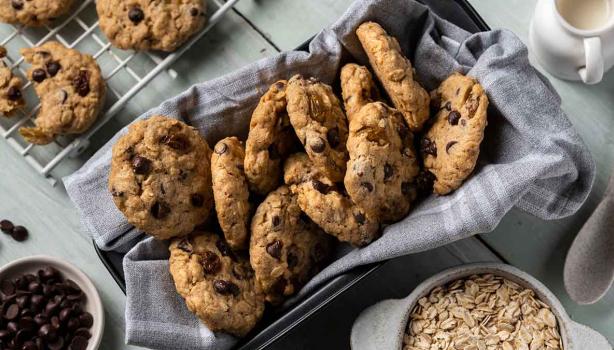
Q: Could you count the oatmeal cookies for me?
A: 15